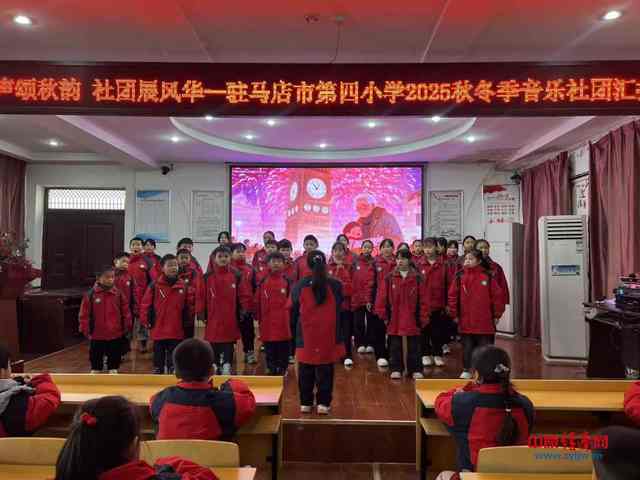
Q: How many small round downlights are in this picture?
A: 12